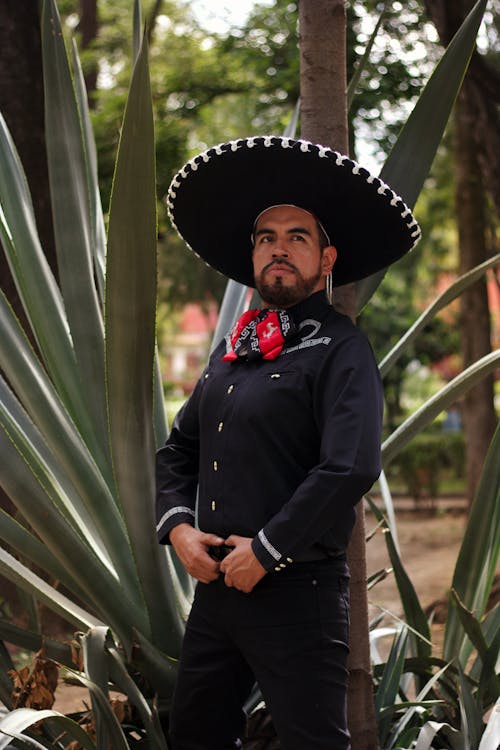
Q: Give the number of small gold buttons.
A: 9